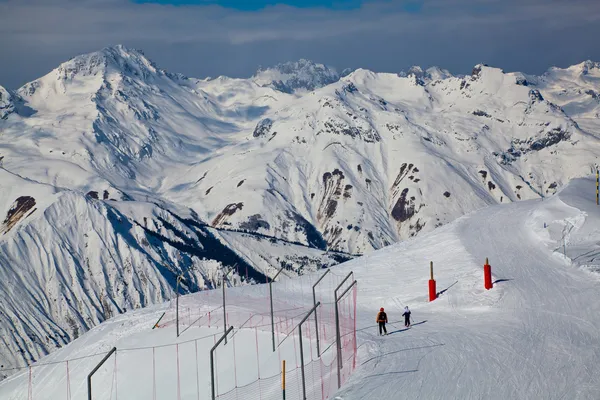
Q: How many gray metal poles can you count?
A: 9